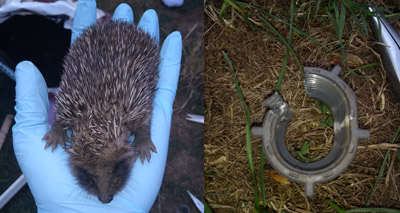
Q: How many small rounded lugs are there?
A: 4